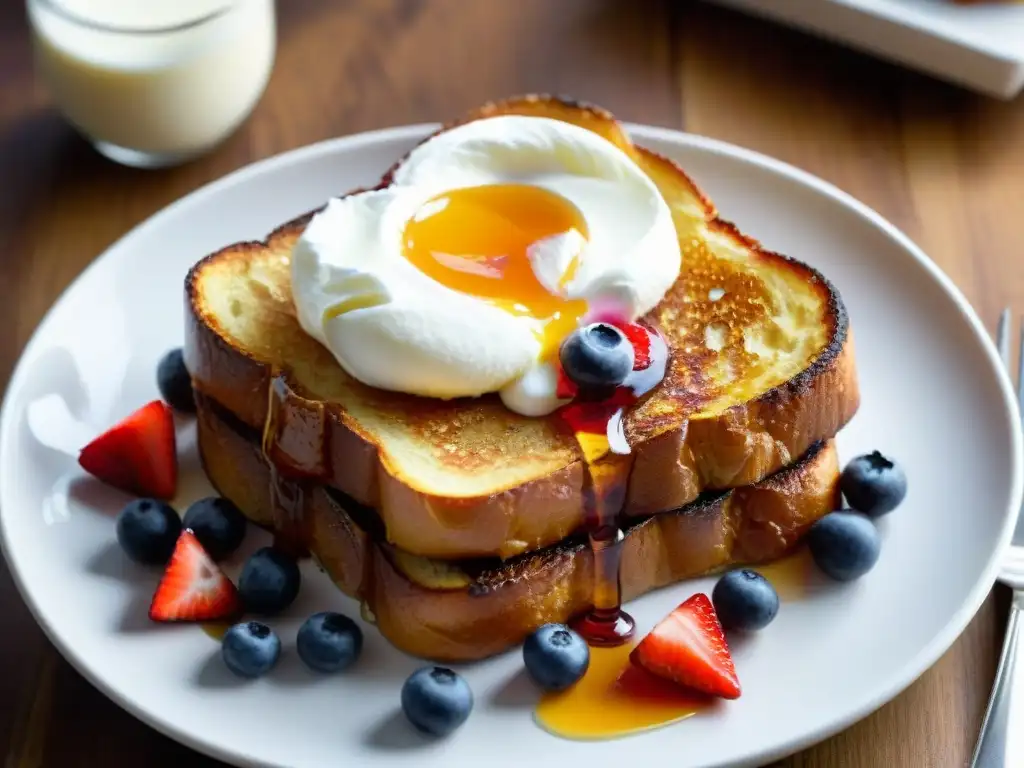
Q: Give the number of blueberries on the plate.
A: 12